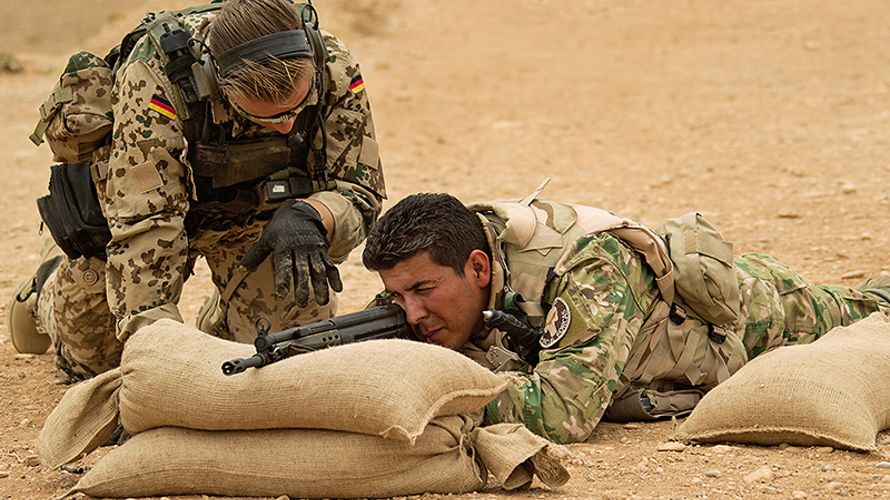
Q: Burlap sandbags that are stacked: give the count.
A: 2